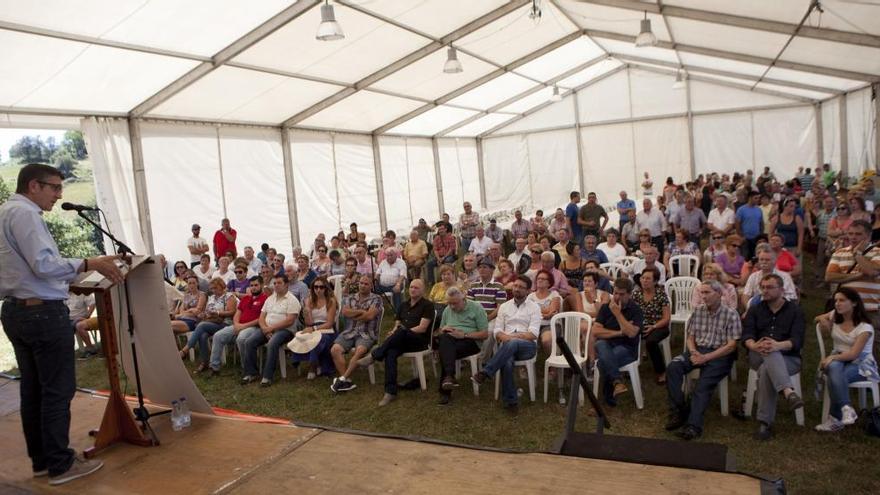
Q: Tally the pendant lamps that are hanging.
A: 5